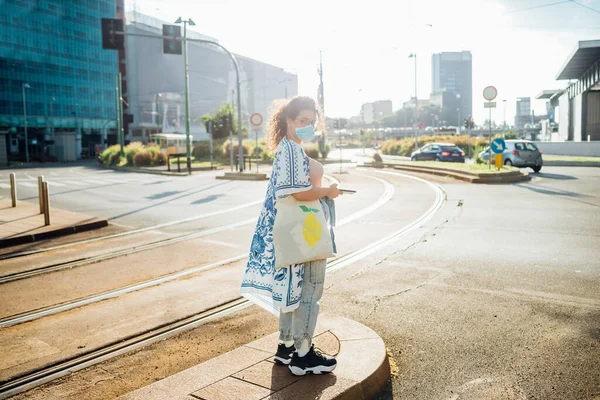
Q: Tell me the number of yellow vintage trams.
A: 1